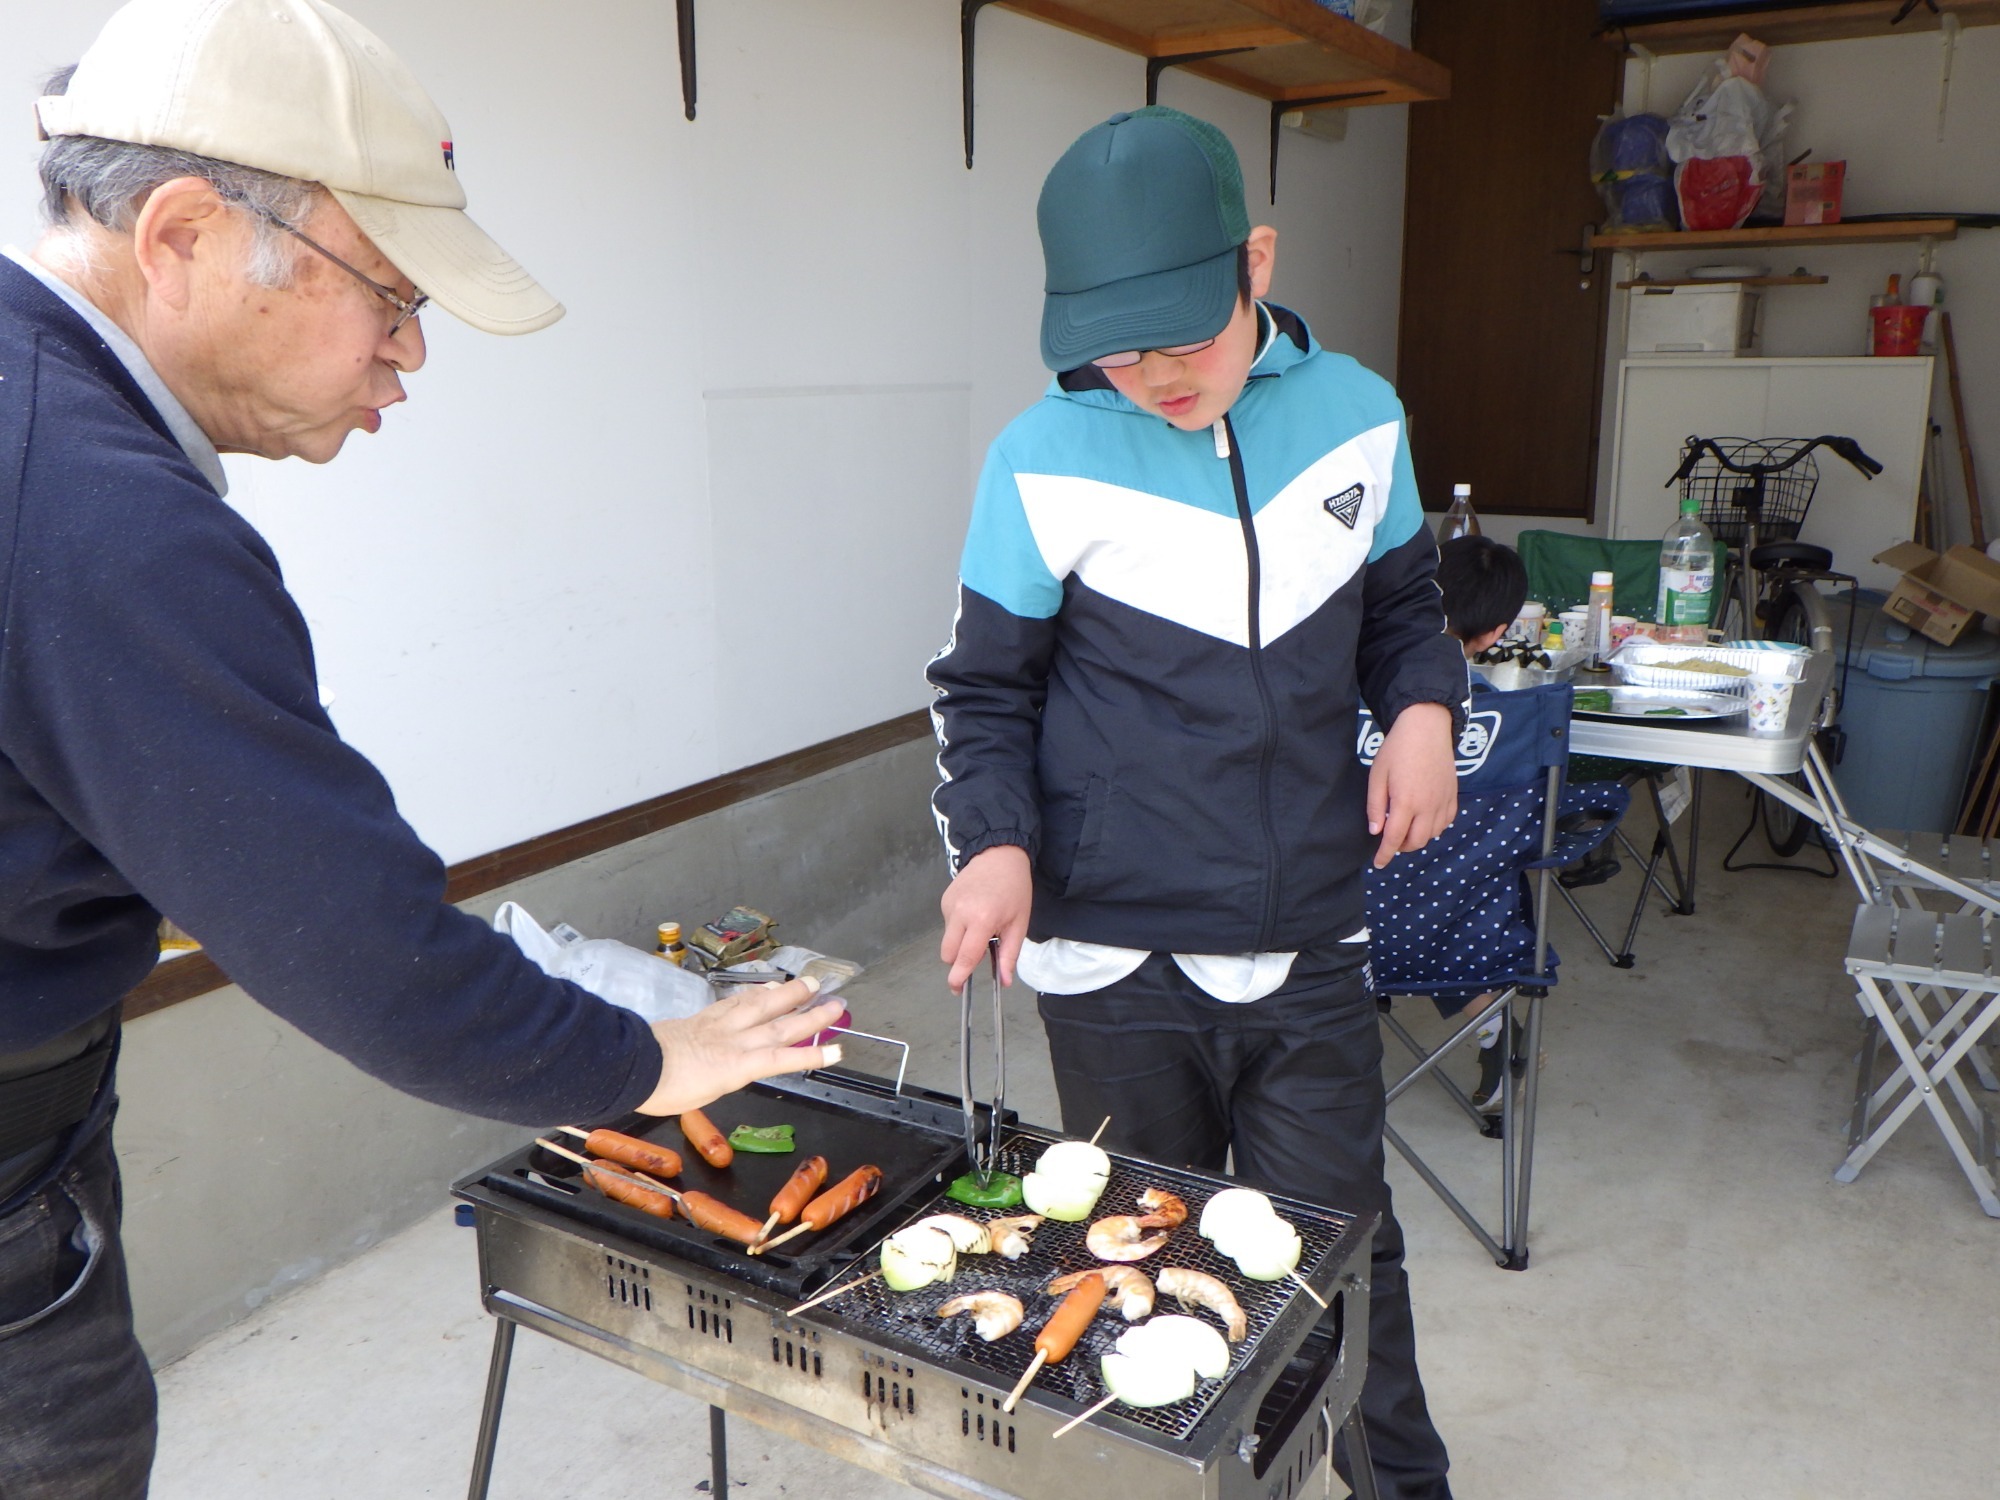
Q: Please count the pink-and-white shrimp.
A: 6